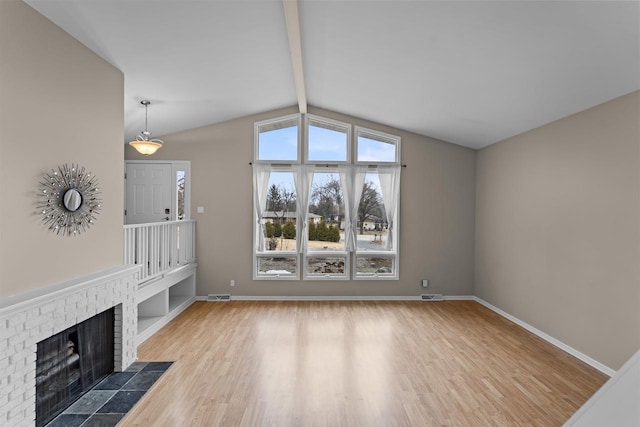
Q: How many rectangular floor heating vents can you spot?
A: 2